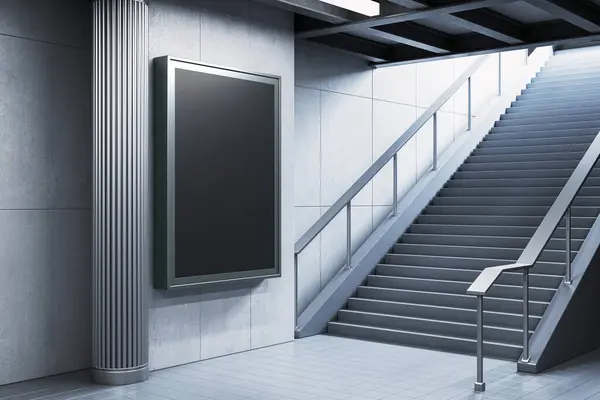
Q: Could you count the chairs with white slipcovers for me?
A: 0